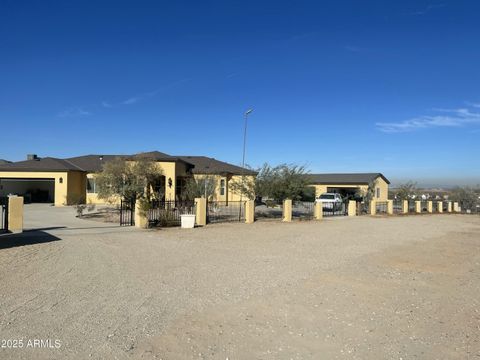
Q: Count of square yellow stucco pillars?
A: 15